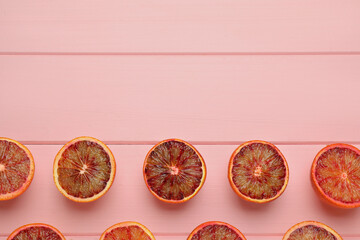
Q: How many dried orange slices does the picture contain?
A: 9